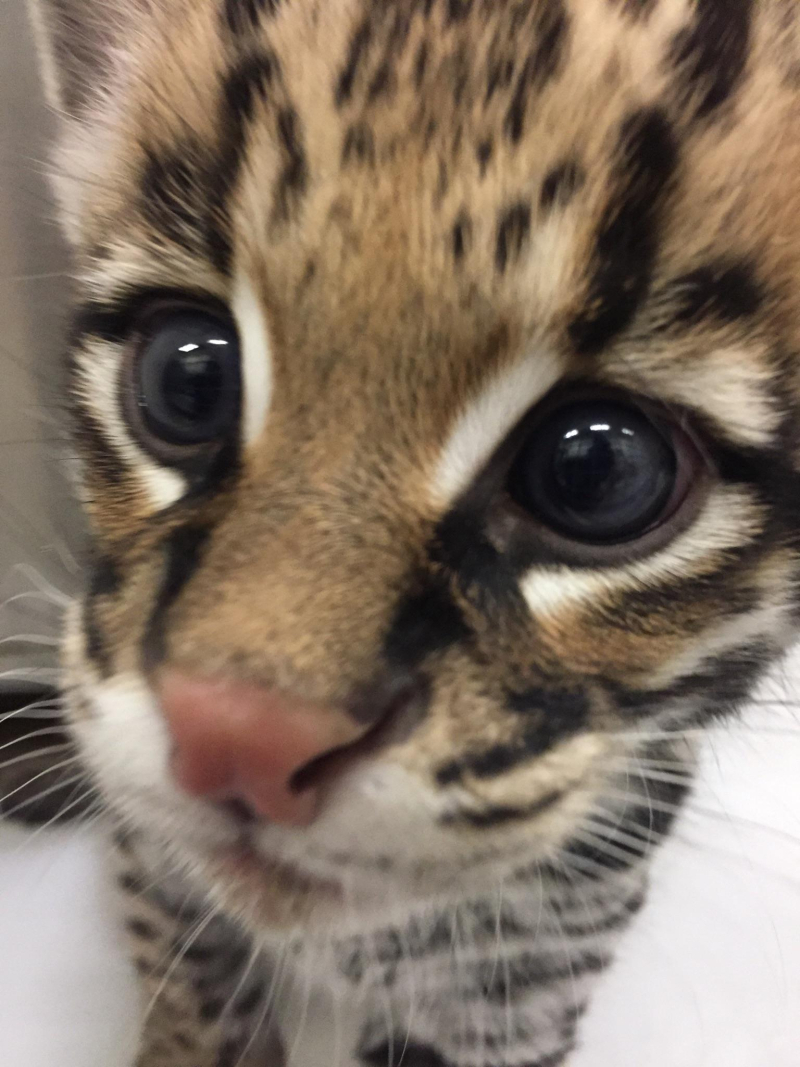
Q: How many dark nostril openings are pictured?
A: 1